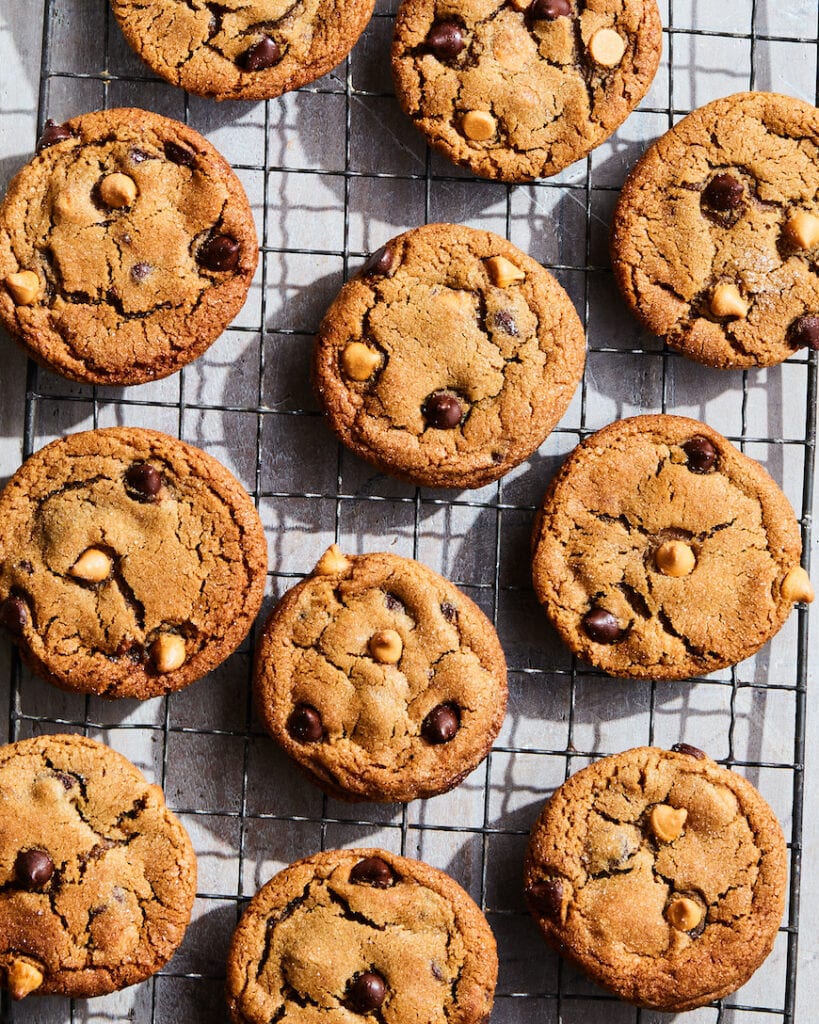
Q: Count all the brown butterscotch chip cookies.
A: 11